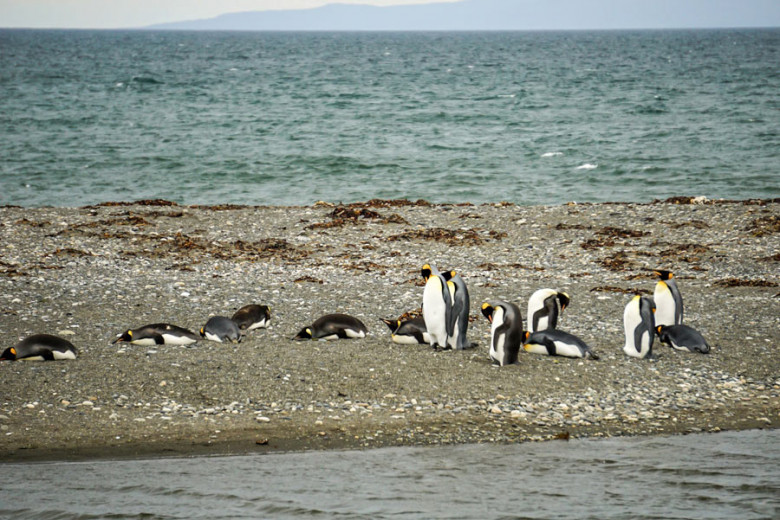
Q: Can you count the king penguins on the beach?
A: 14